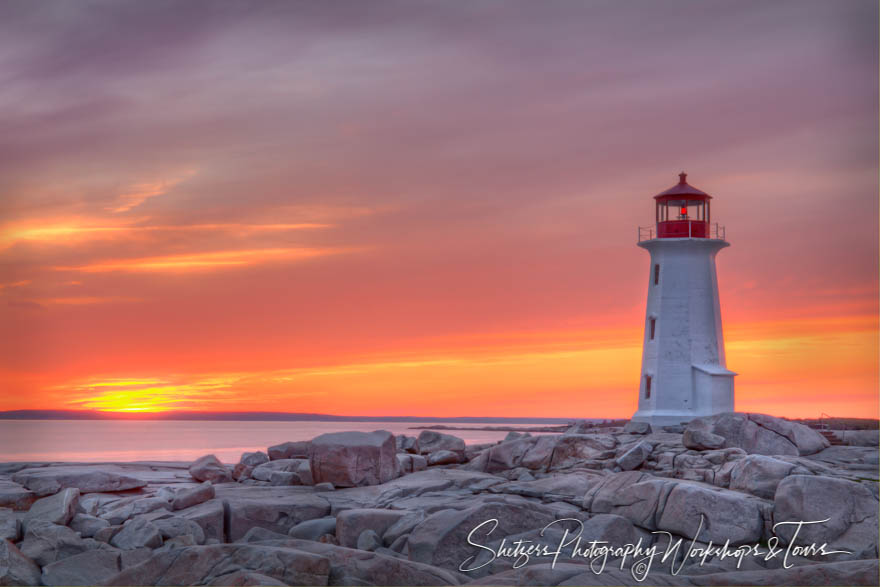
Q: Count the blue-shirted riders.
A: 0